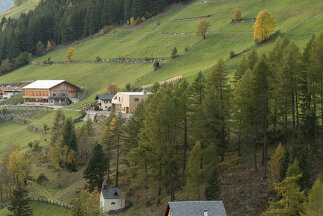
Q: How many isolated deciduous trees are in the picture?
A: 4